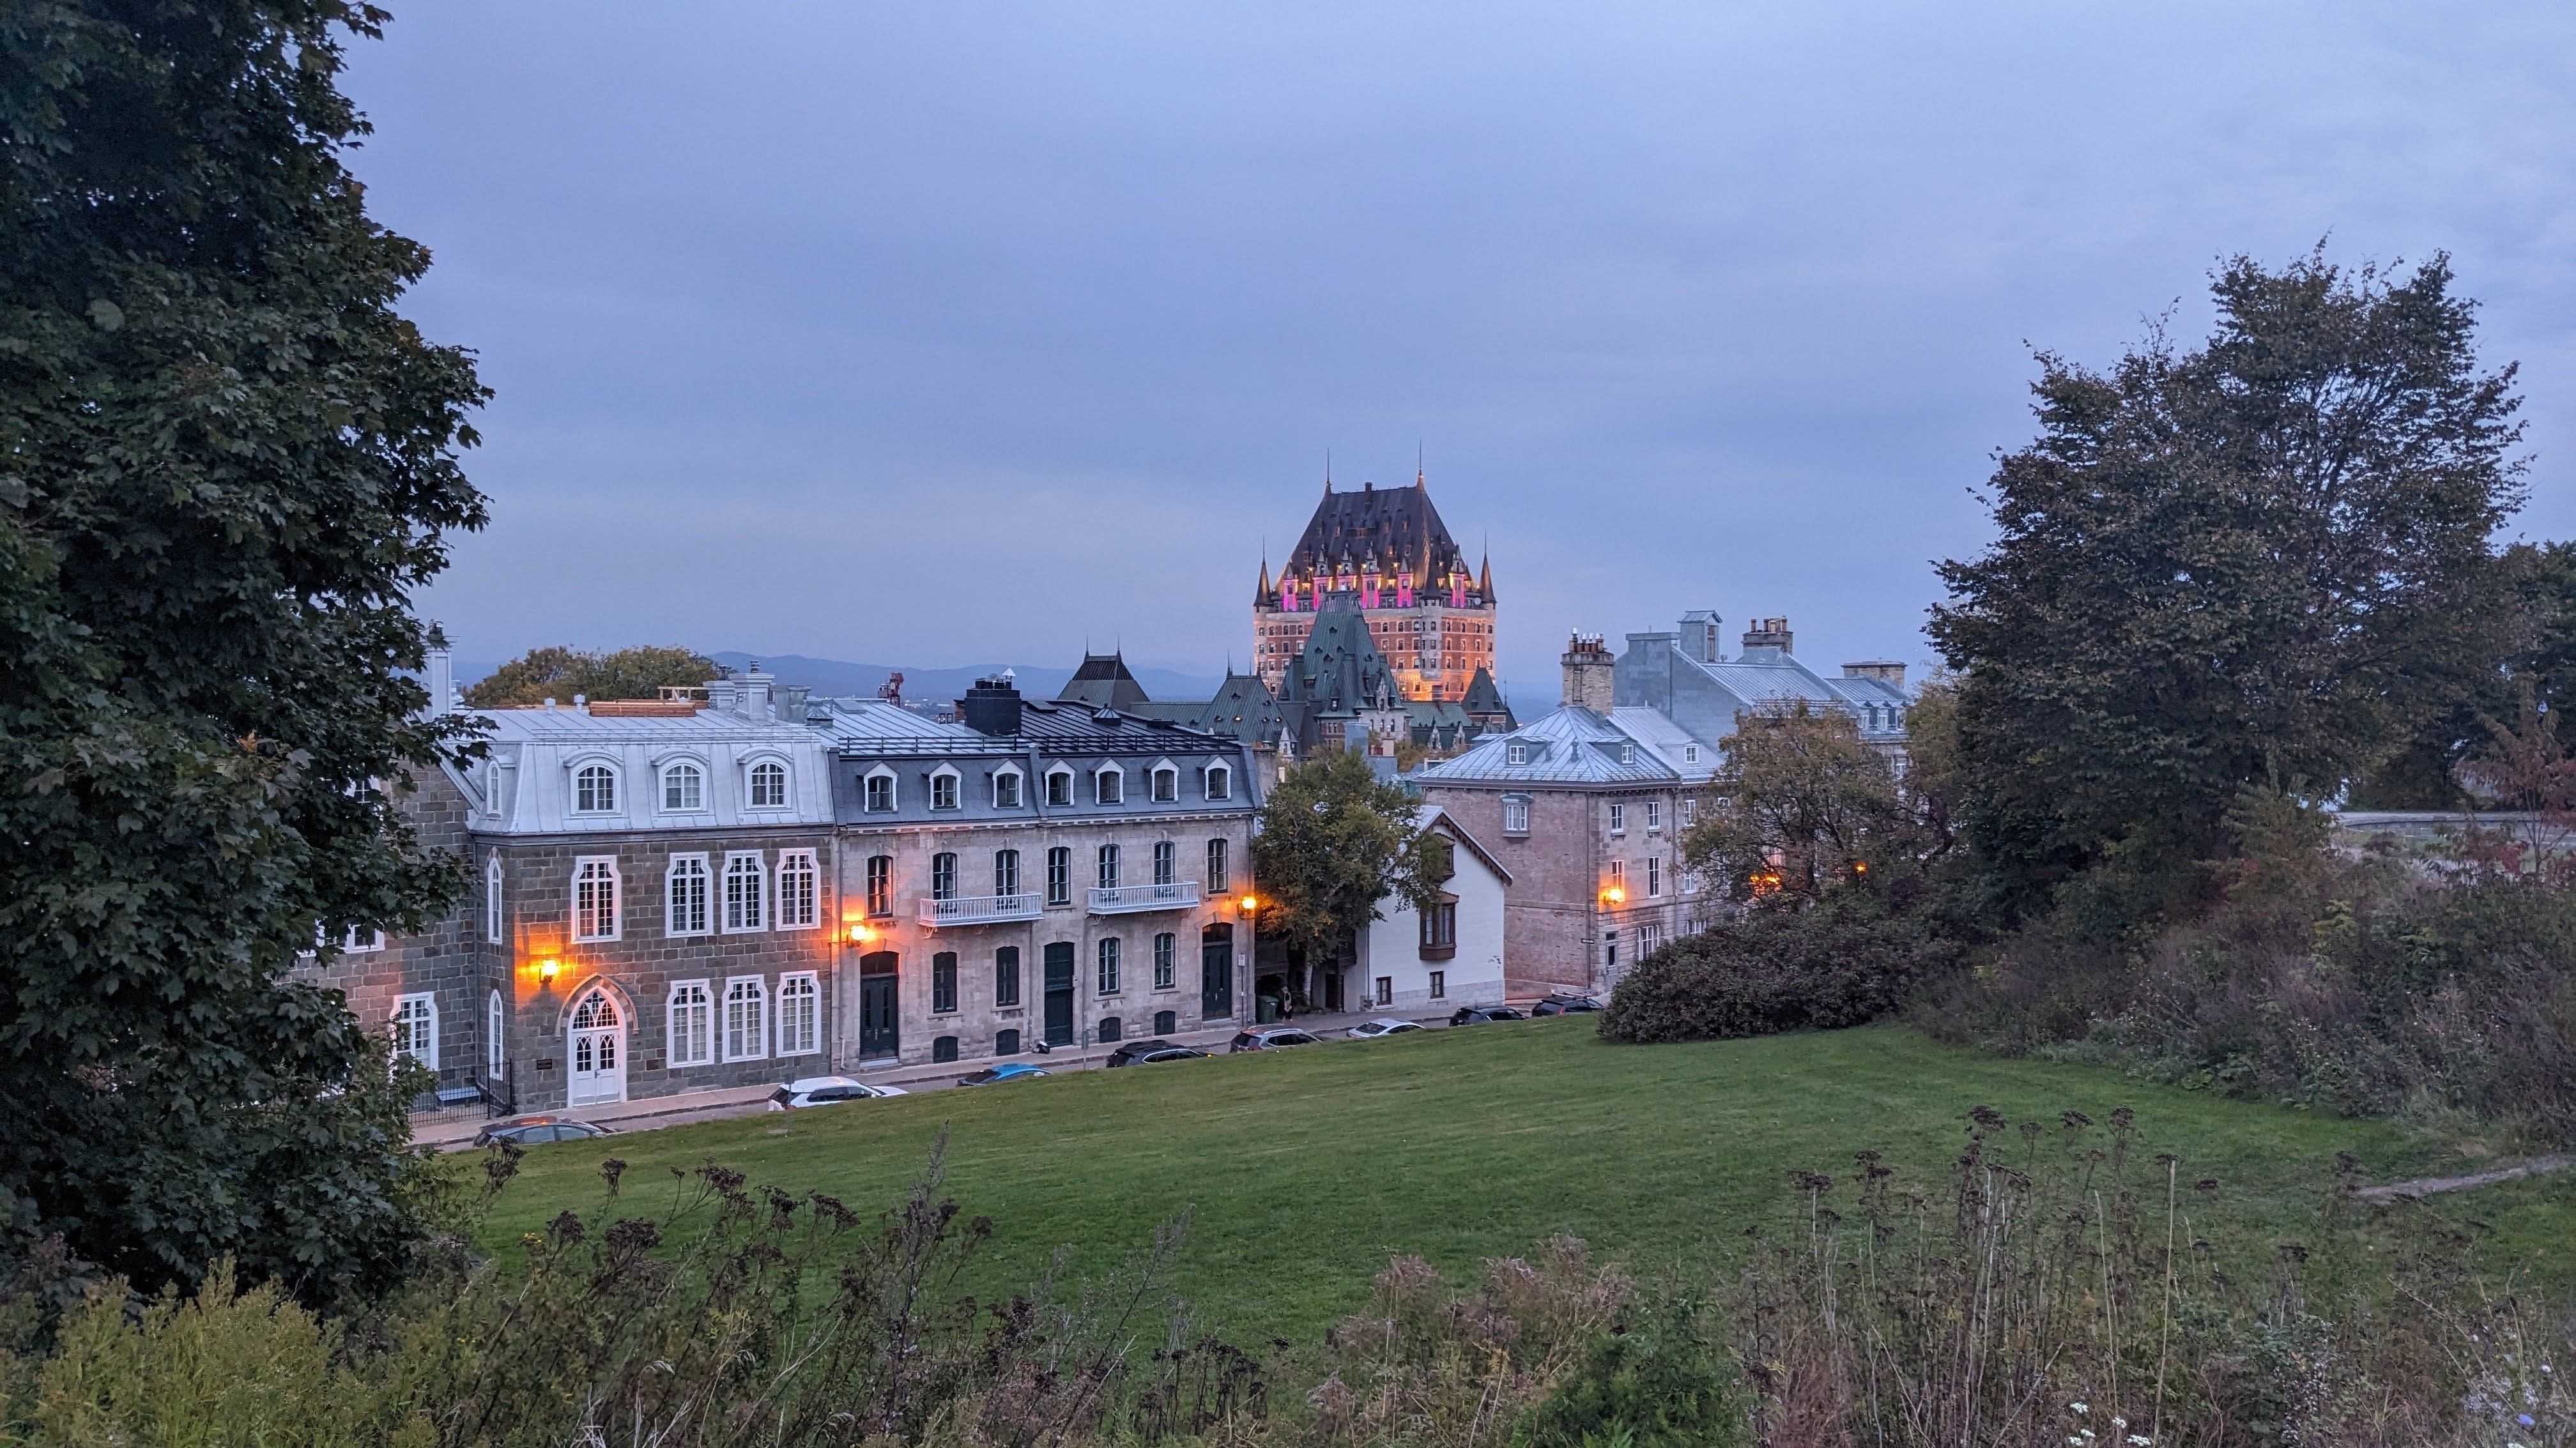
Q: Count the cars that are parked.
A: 8